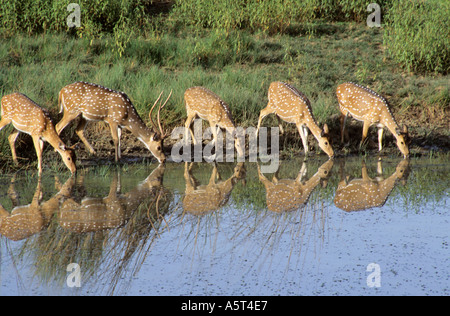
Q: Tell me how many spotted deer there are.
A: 5